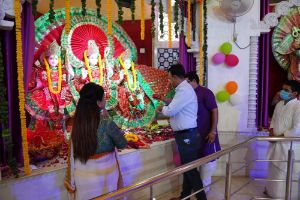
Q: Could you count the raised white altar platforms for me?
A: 1